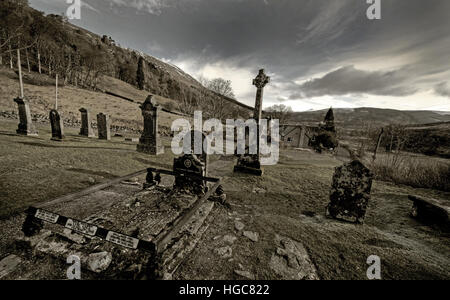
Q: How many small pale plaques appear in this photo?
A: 3